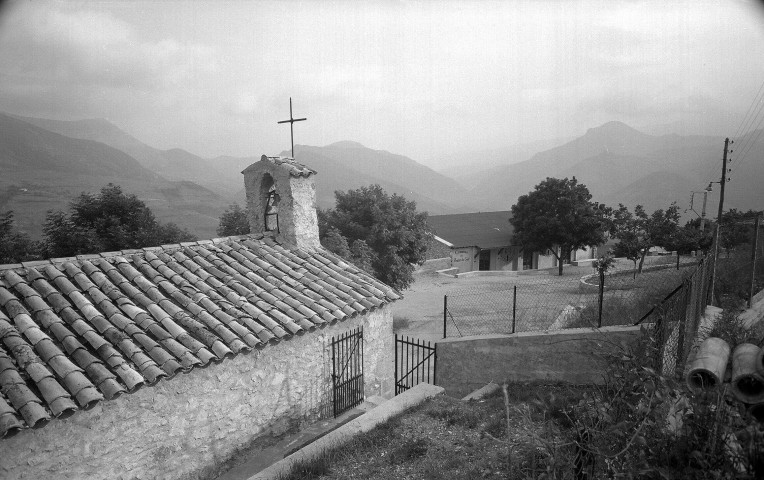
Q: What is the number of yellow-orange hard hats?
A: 0